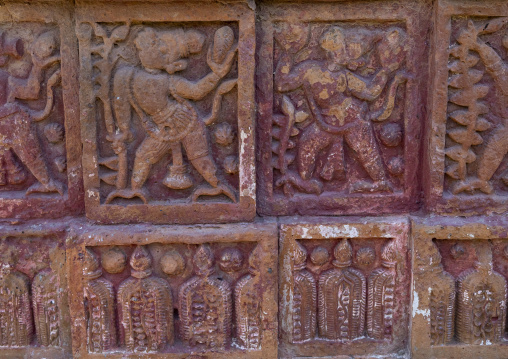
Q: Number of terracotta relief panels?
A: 8